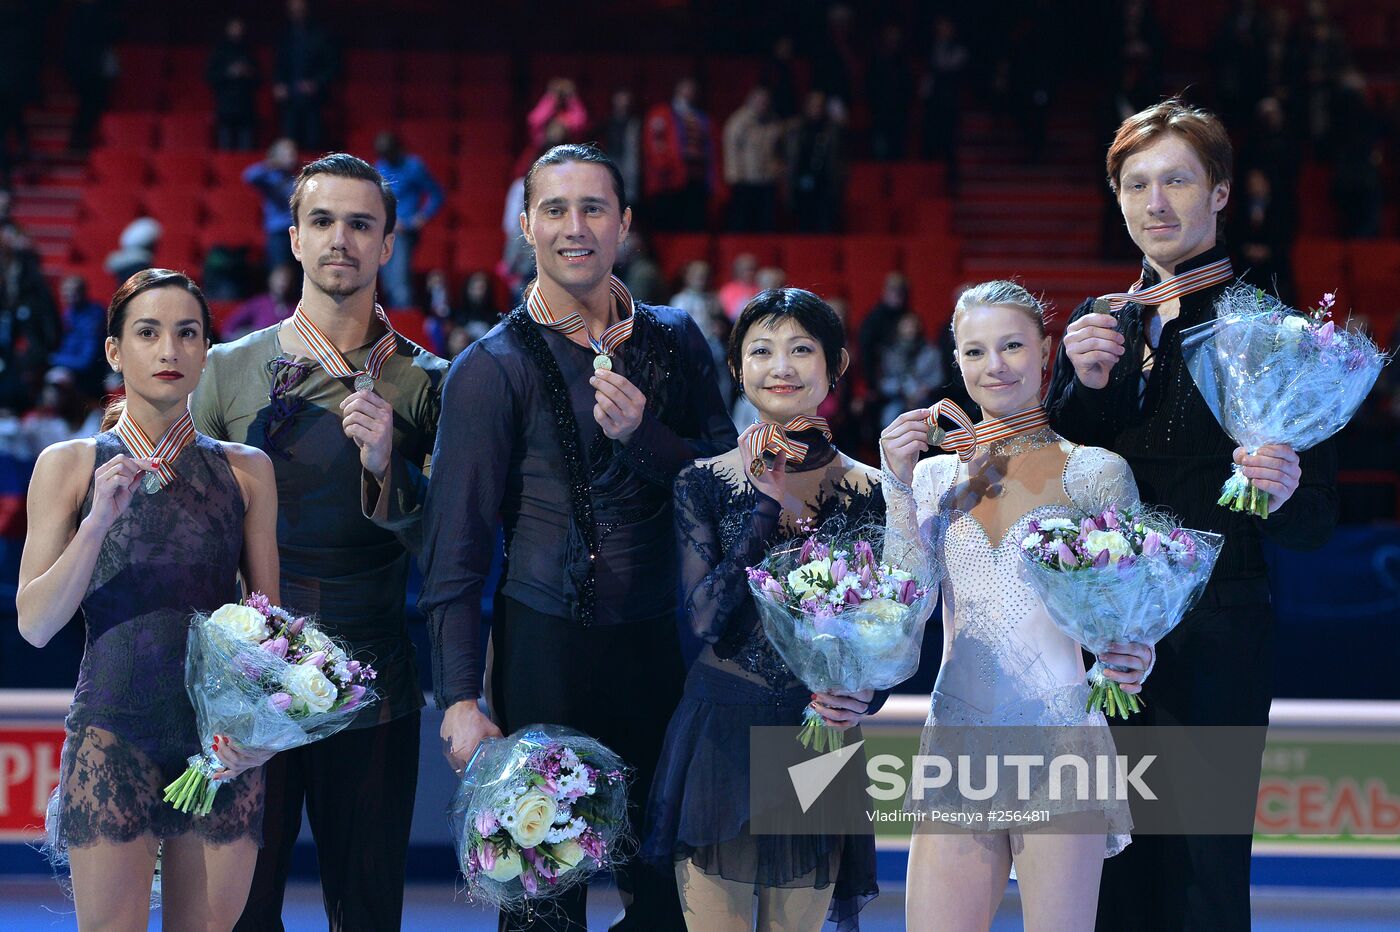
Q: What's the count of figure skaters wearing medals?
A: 6